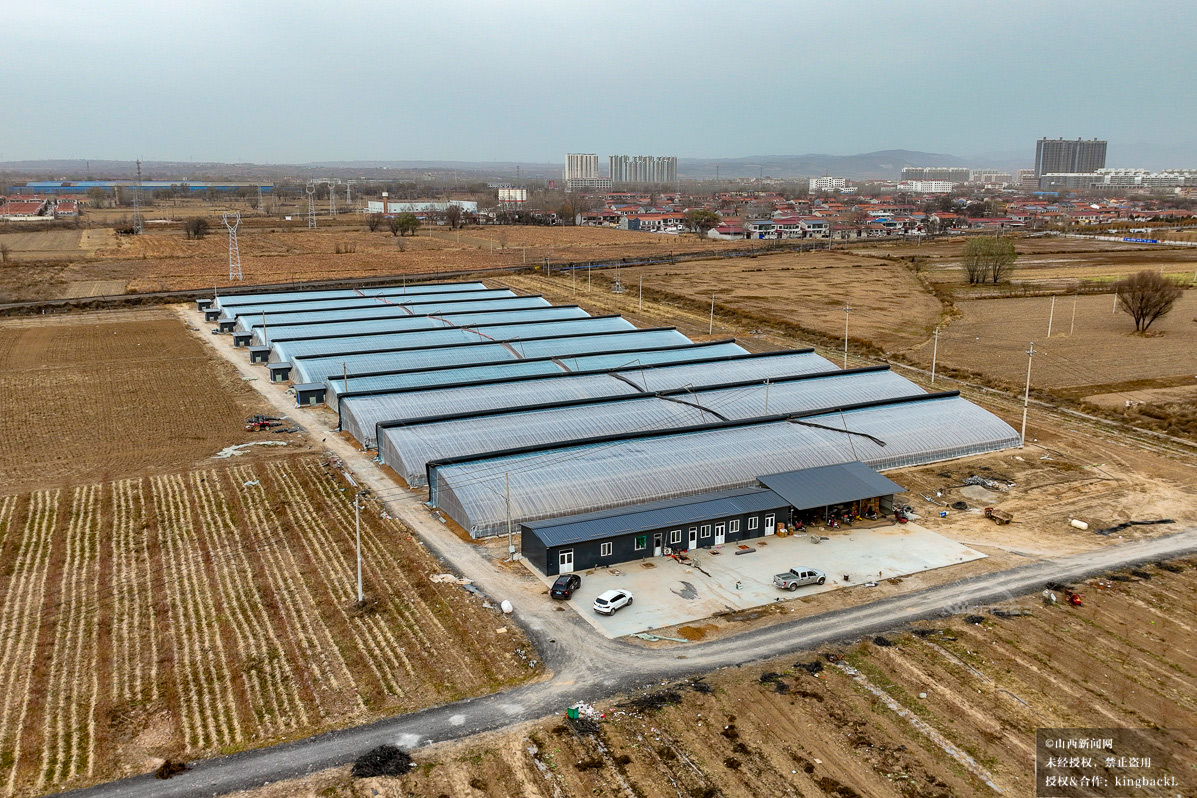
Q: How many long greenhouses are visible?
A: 10